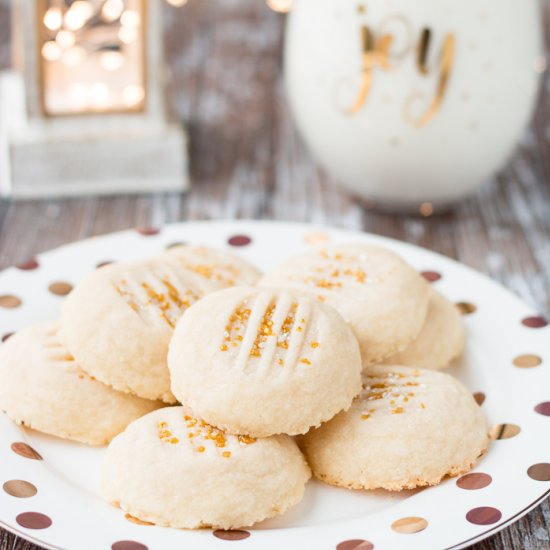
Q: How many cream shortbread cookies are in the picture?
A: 8